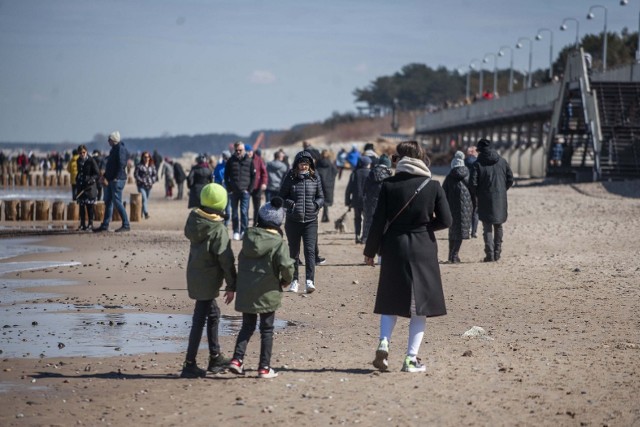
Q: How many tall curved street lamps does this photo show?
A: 9